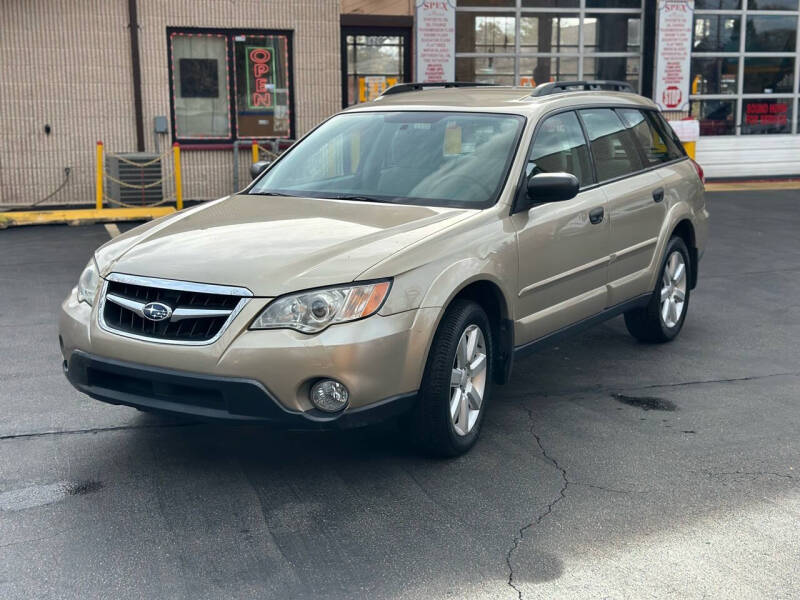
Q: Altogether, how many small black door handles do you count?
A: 2